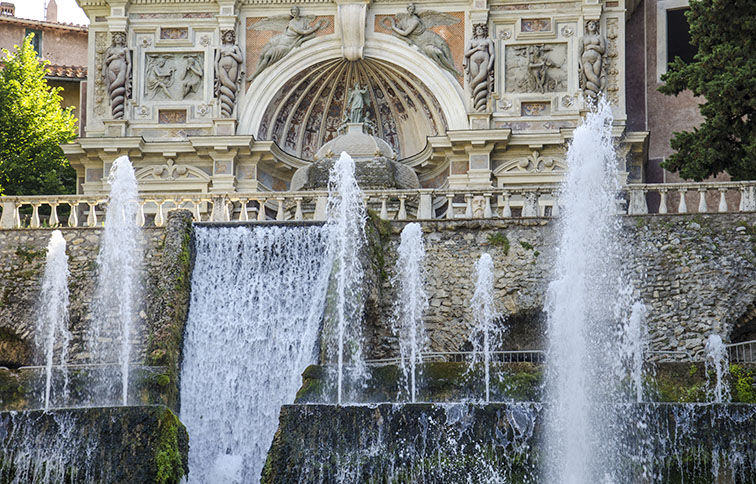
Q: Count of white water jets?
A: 8